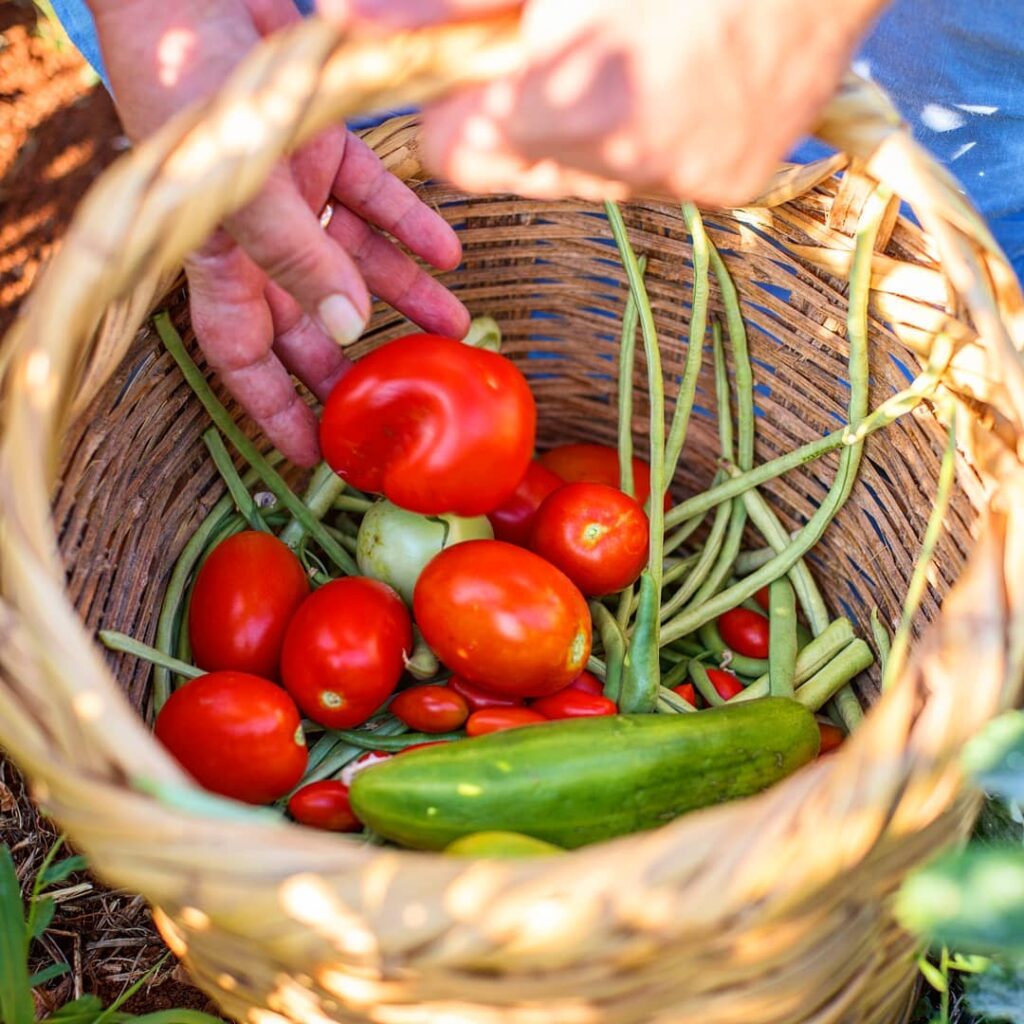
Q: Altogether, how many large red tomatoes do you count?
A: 8